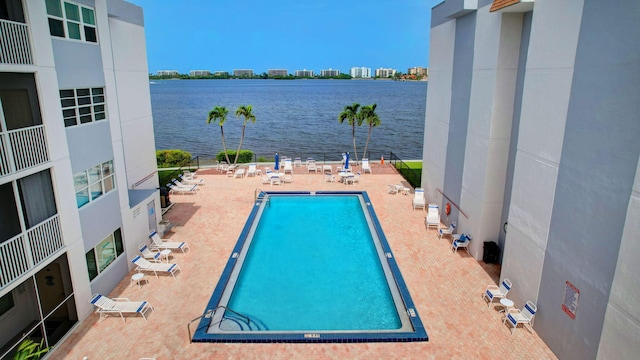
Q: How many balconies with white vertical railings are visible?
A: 3